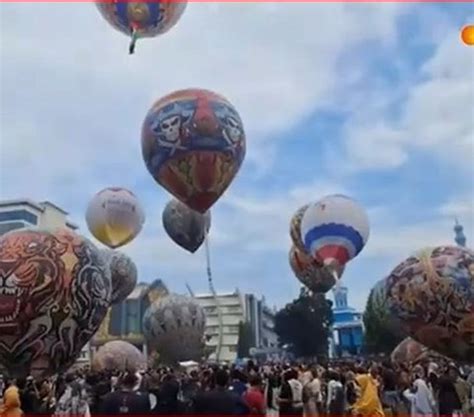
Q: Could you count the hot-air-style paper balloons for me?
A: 13